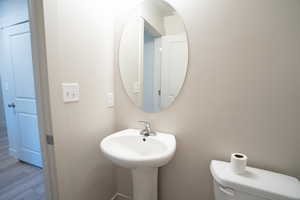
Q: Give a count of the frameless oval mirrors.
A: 1